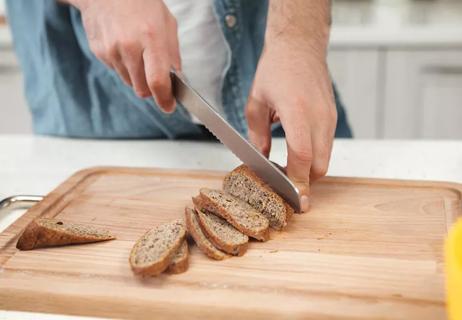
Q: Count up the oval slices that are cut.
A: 5